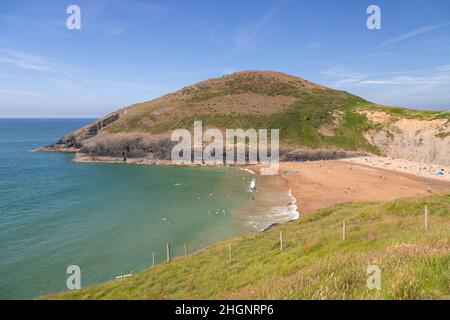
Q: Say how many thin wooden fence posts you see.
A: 7